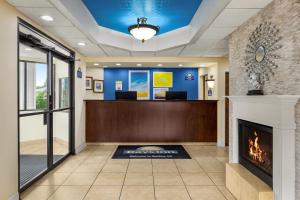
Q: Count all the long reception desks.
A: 1